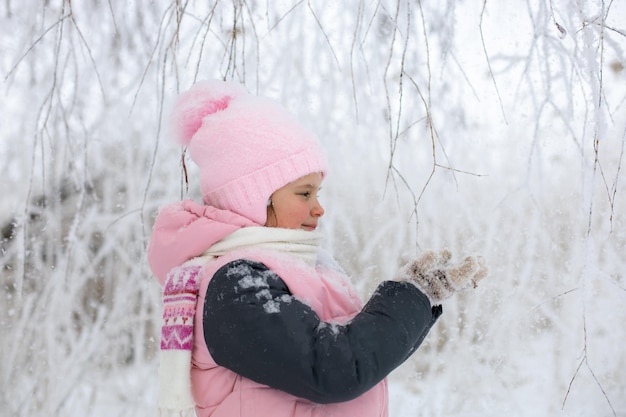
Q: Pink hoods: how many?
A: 1